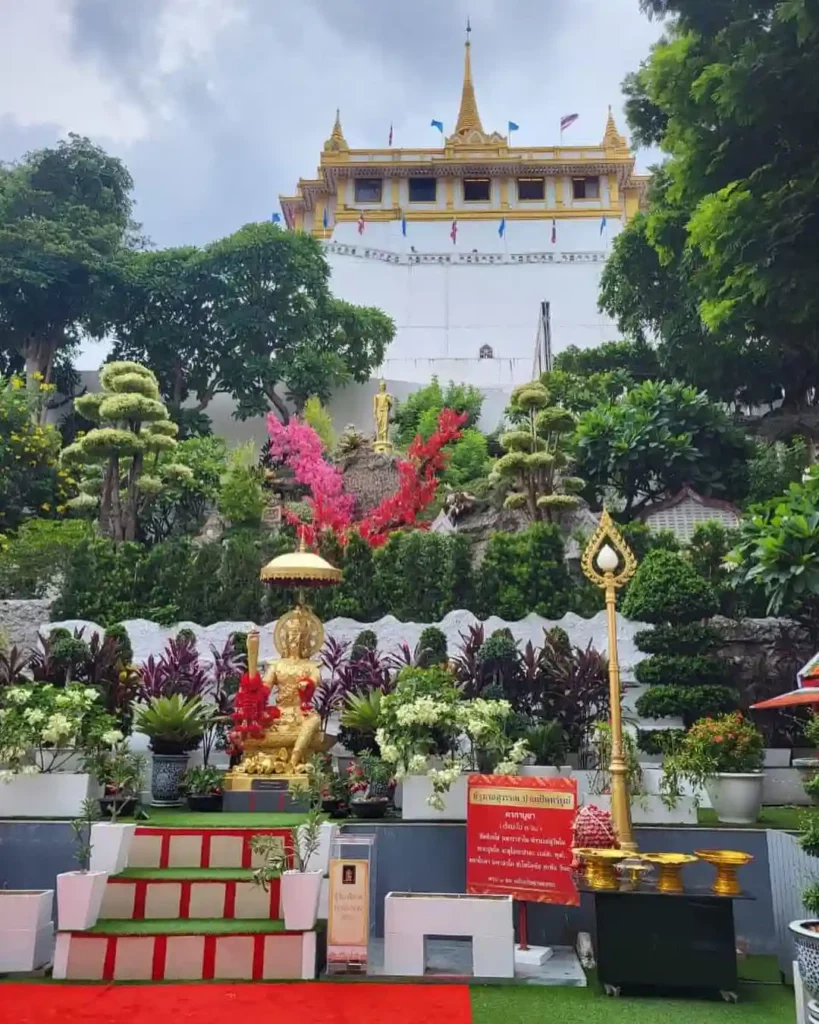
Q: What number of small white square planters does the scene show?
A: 4